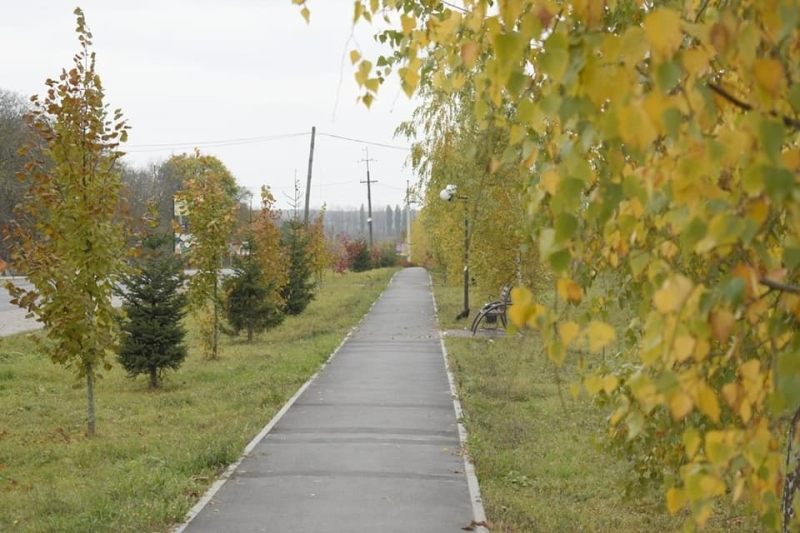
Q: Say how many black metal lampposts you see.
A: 1